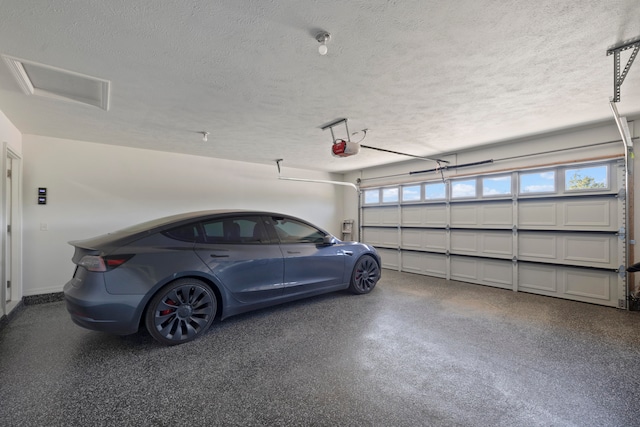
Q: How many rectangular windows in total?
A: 8